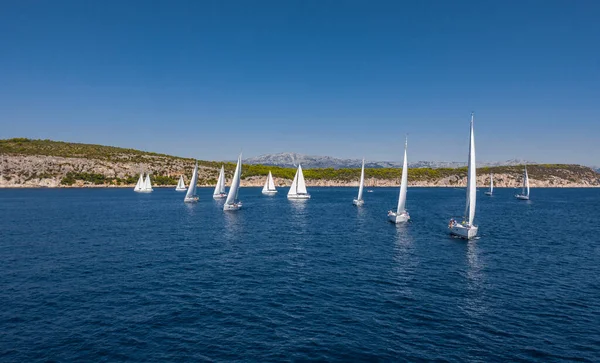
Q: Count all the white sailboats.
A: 13